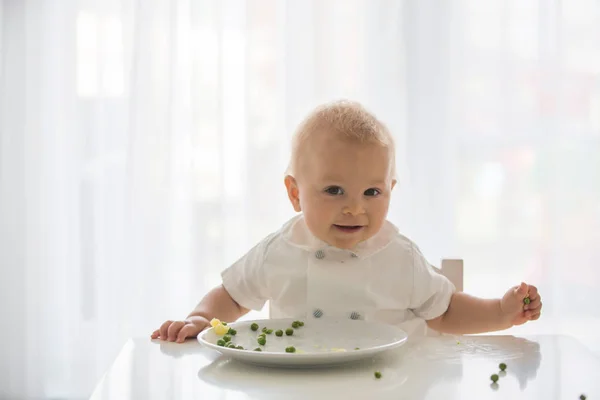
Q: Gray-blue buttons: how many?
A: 4